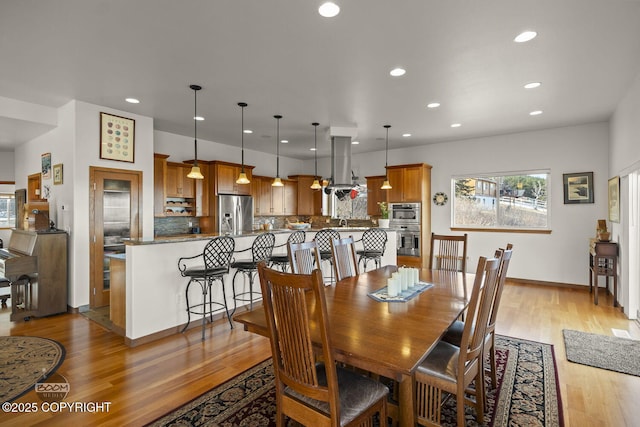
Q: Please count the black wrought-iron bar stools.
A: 5